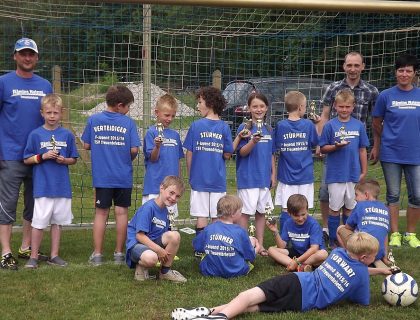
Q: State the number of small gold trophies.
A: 10